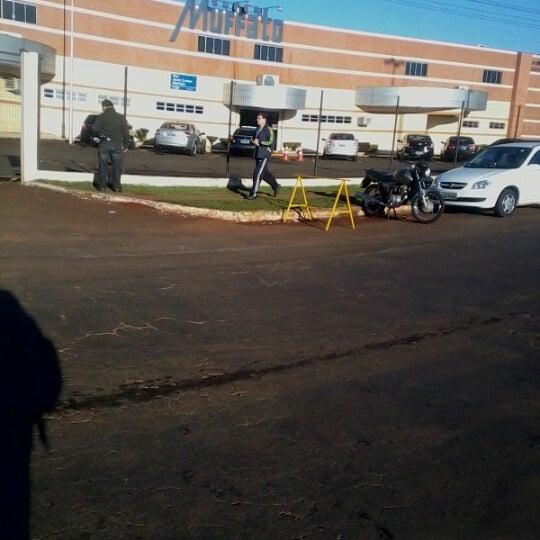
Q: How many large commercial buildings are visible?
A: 1